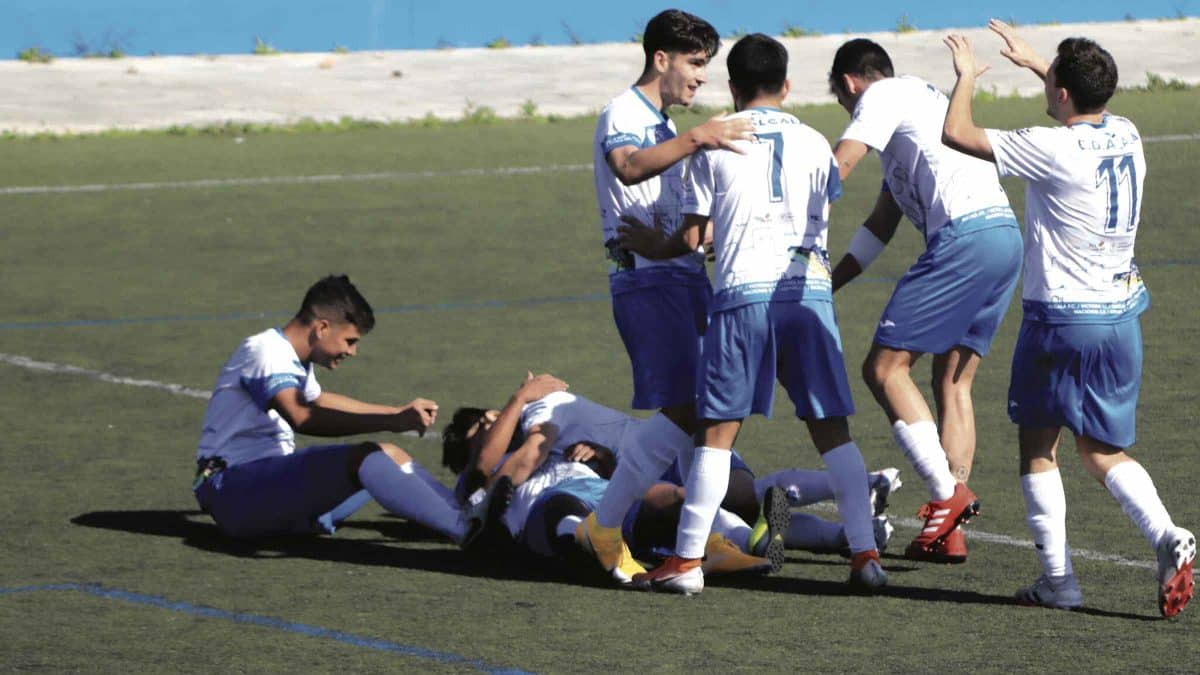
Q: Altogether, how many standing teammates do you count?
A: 4